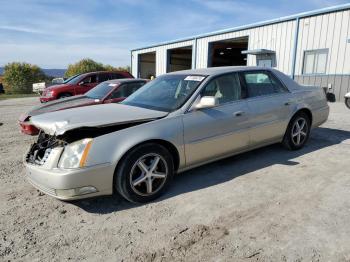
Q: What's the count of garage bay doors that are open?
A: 3